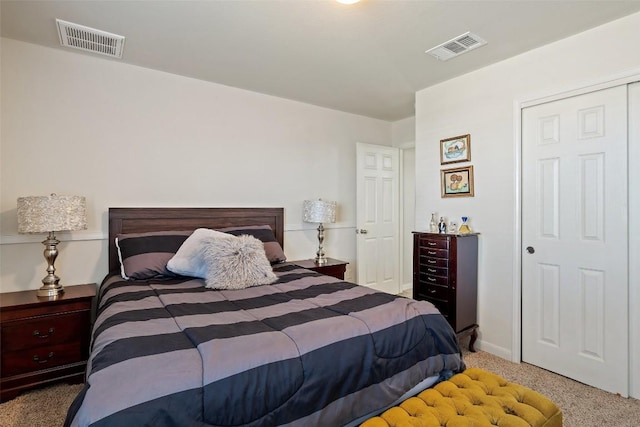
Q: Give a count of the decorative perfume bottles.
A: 4